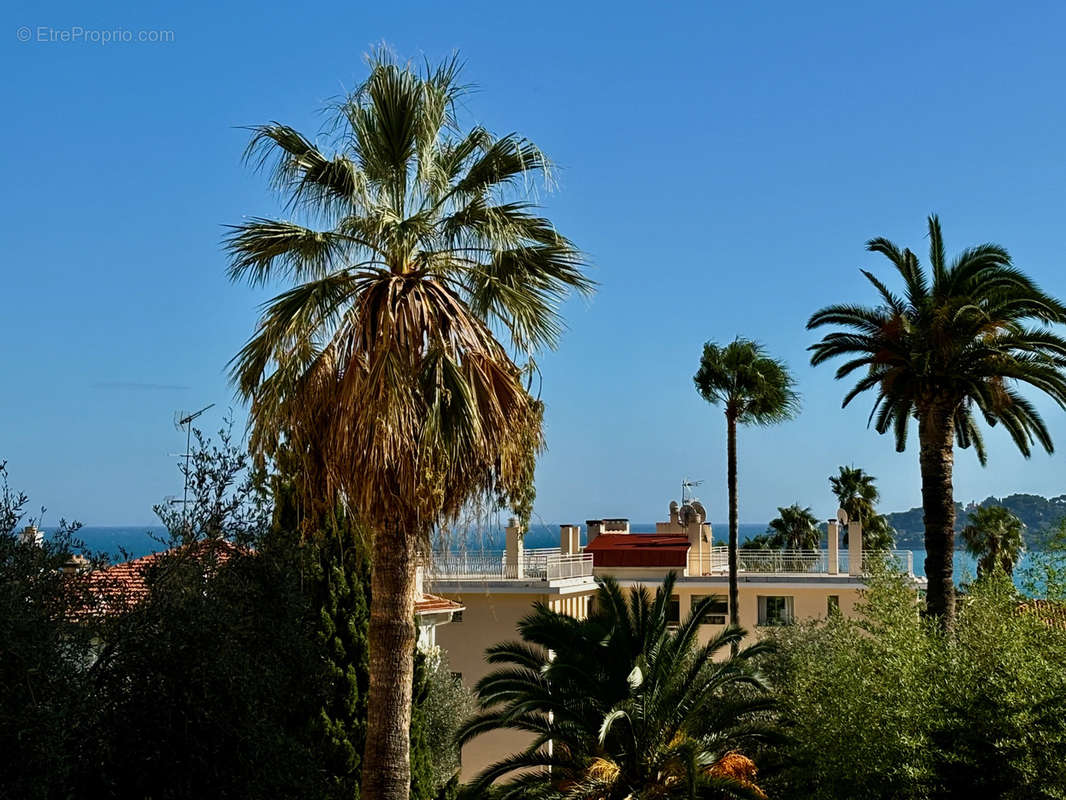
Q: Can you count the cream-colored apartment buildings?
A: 1